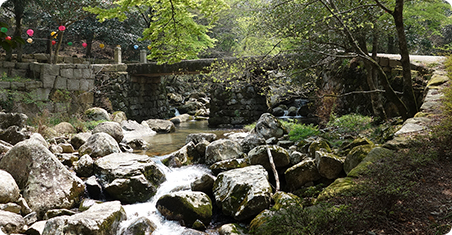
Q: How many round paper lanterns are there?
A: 13